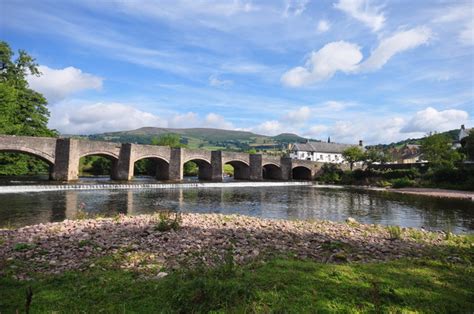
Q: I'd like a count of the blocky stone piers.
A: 6